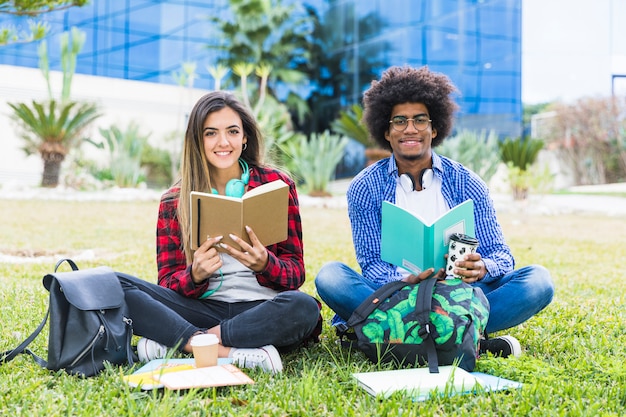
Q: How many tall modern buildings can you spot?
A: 1